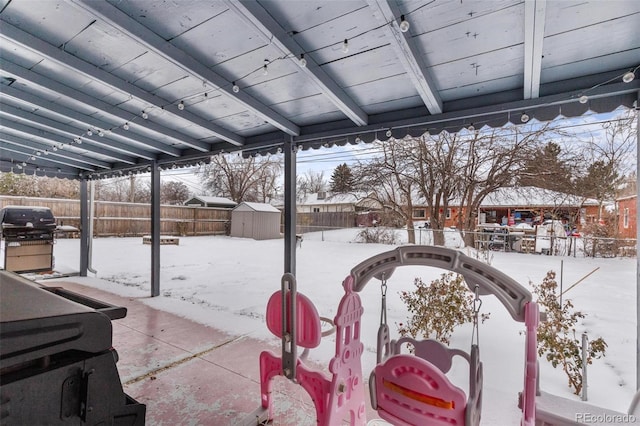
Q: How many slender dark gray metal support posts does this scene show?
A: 3